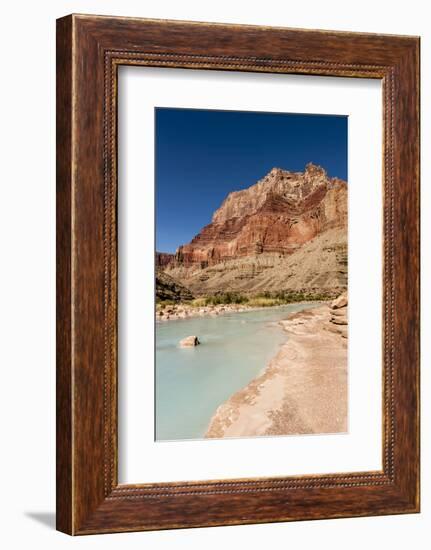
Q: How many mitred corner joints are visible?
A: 4